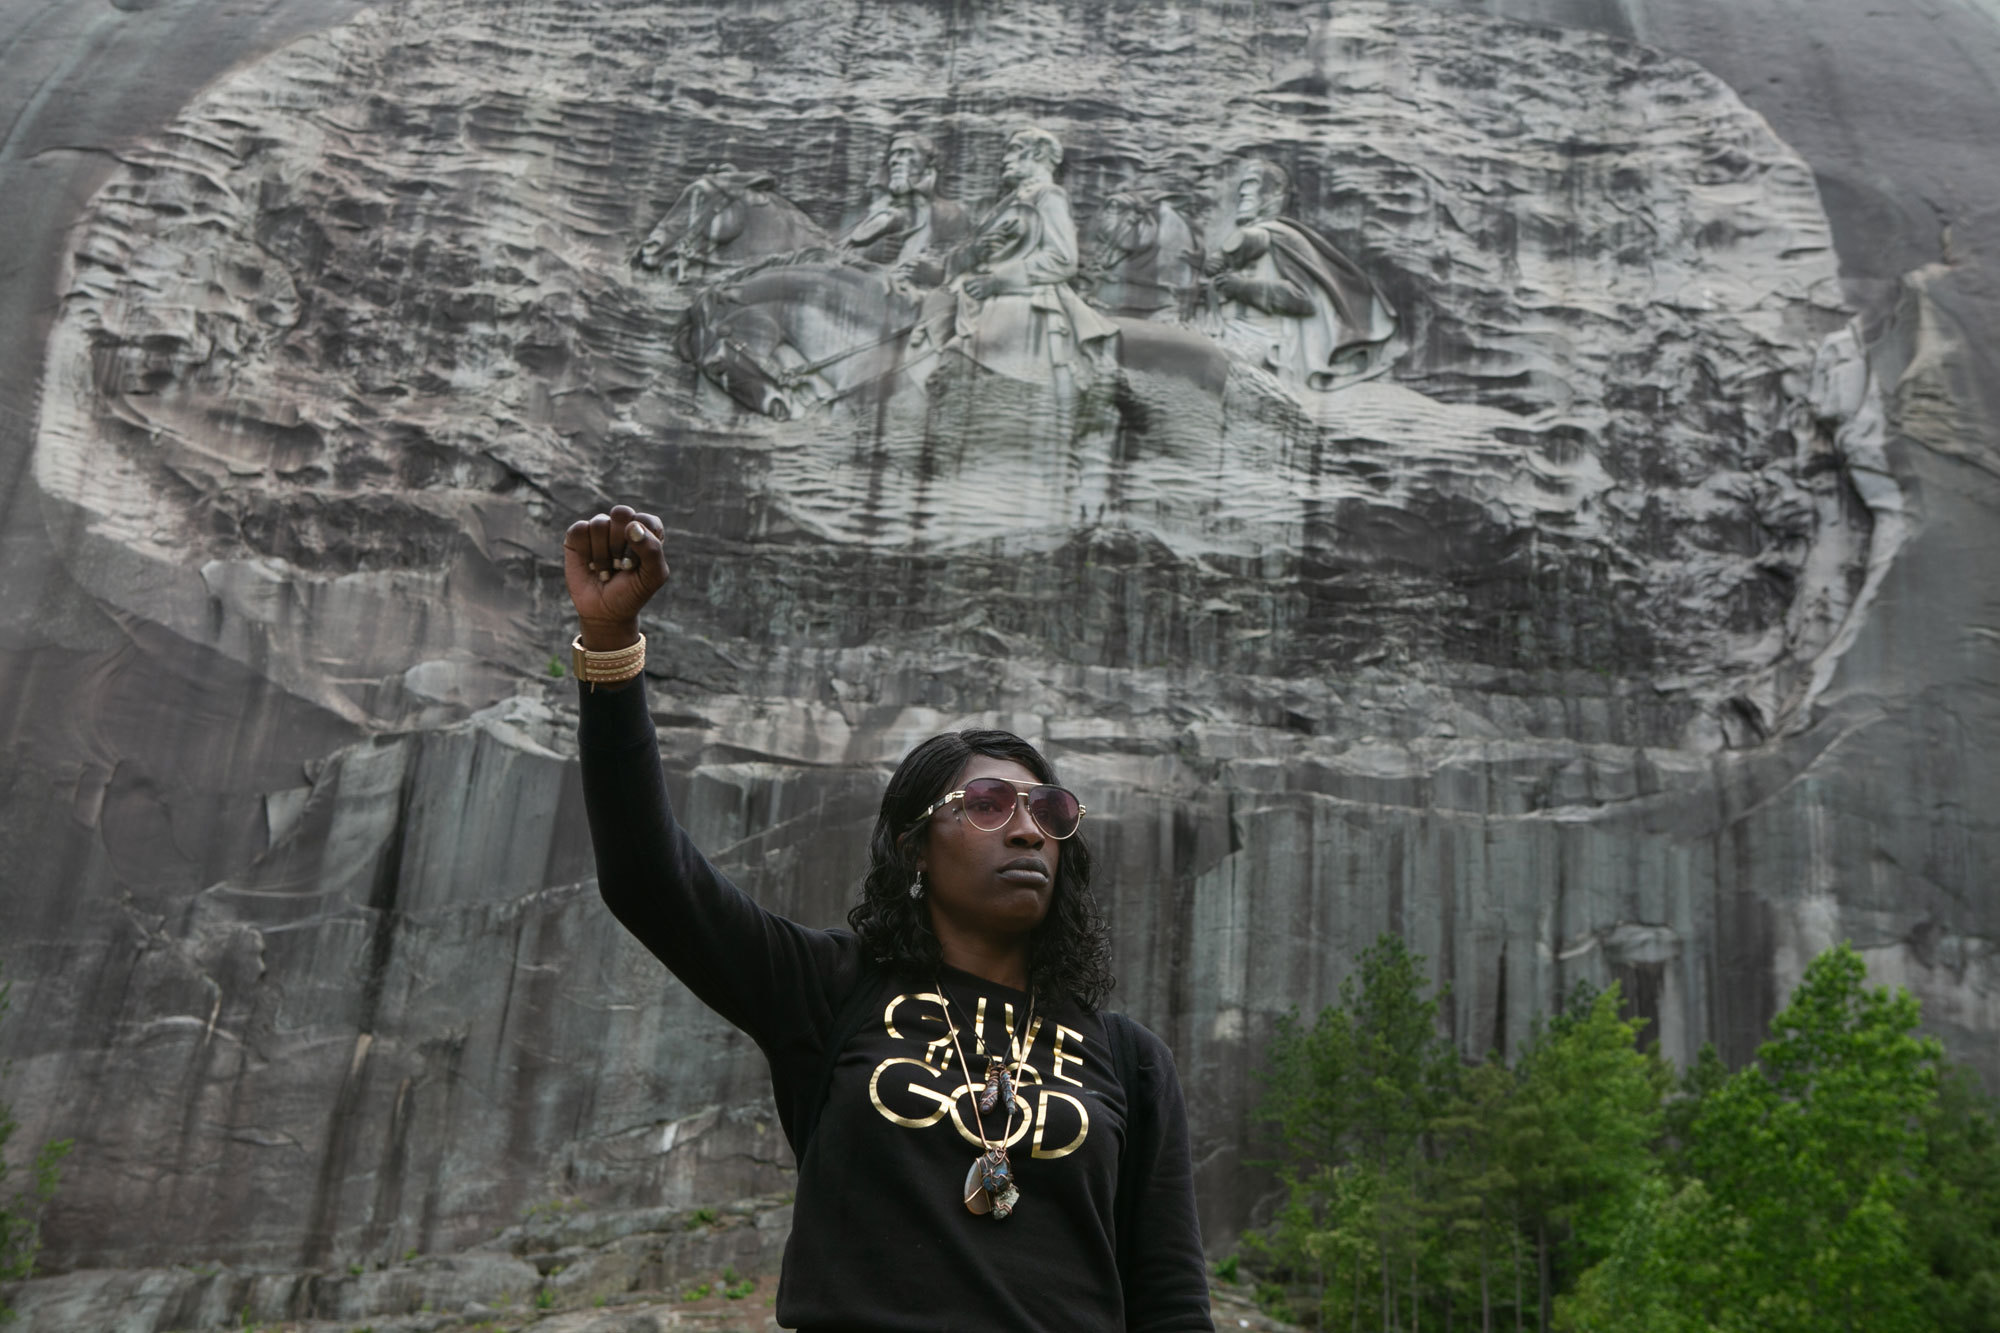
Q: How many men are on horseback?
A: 3